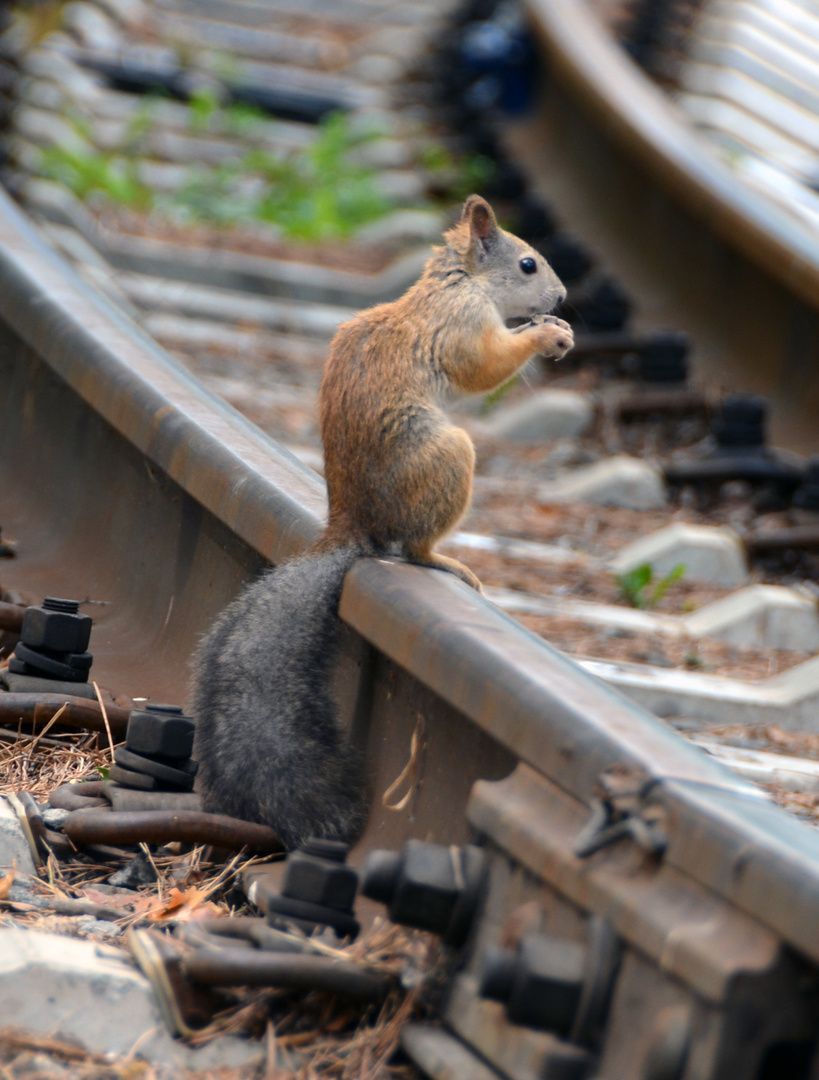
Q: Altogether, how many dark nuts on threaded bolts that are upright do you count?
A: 3